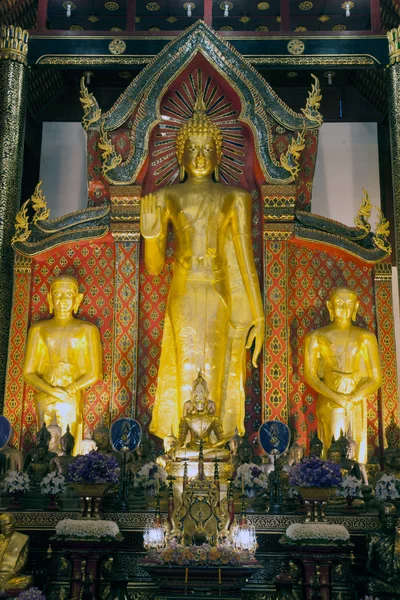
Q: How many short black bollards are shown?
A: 0